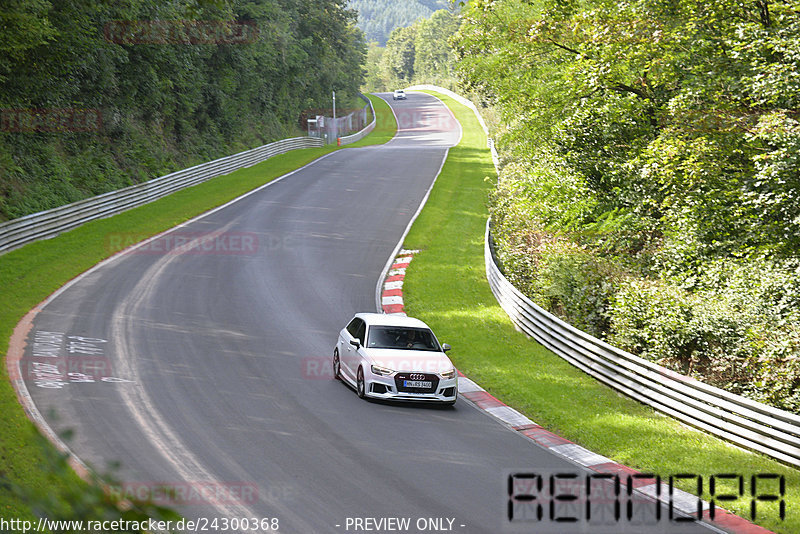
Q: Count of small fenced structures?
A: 1